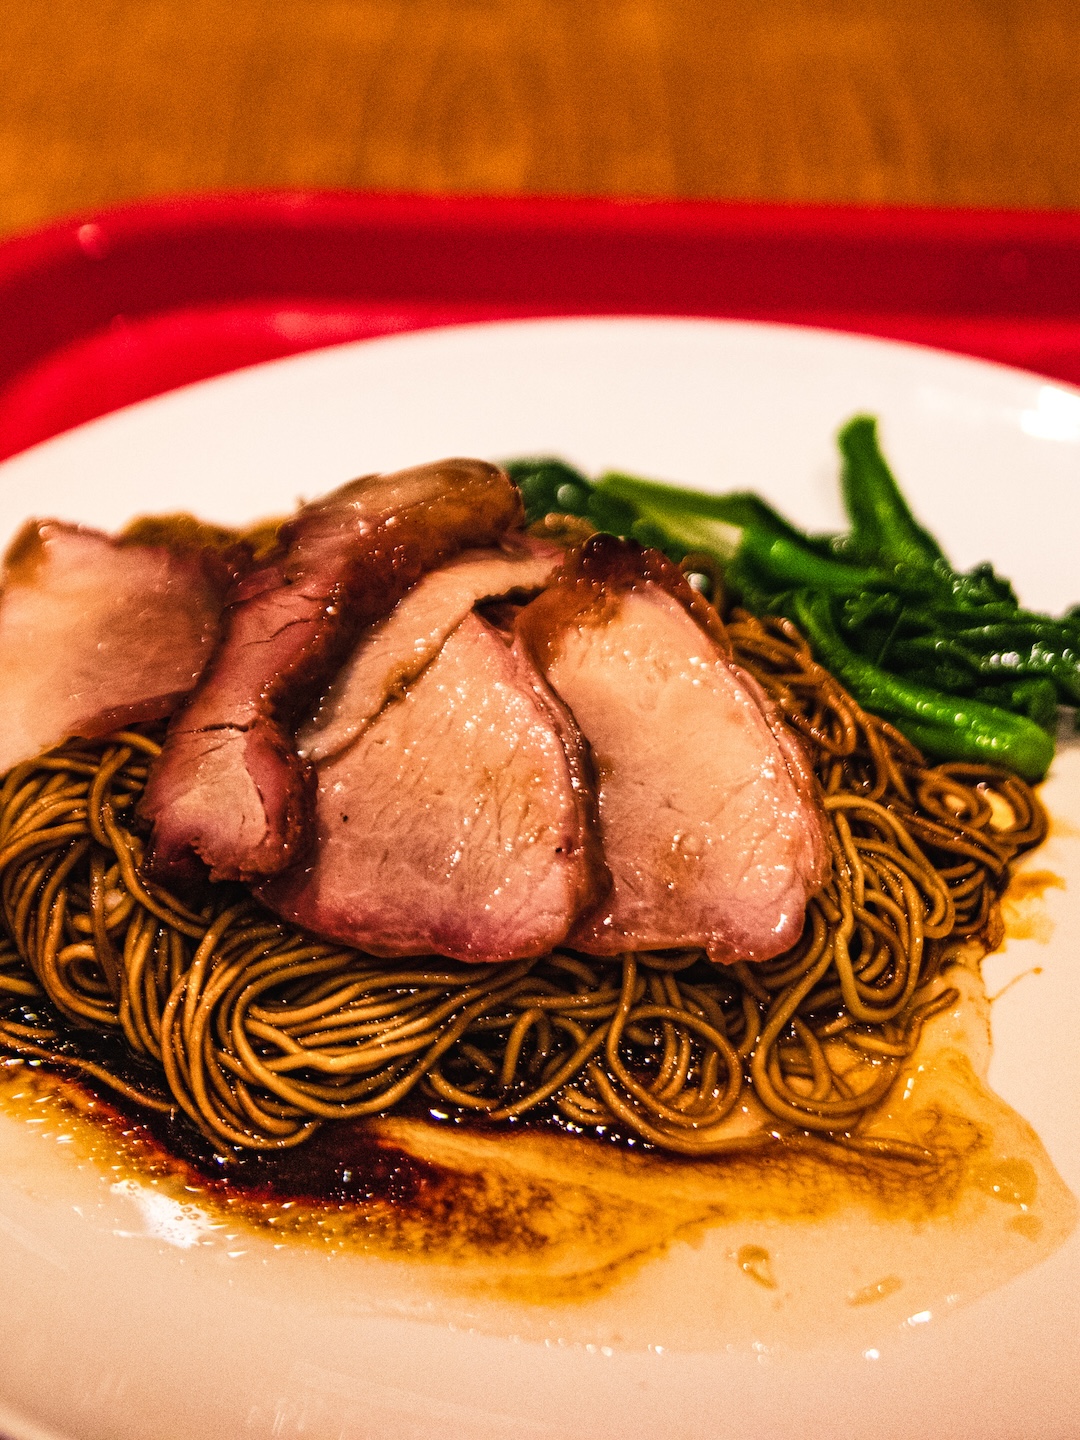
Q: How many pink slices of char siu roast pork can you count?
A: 5